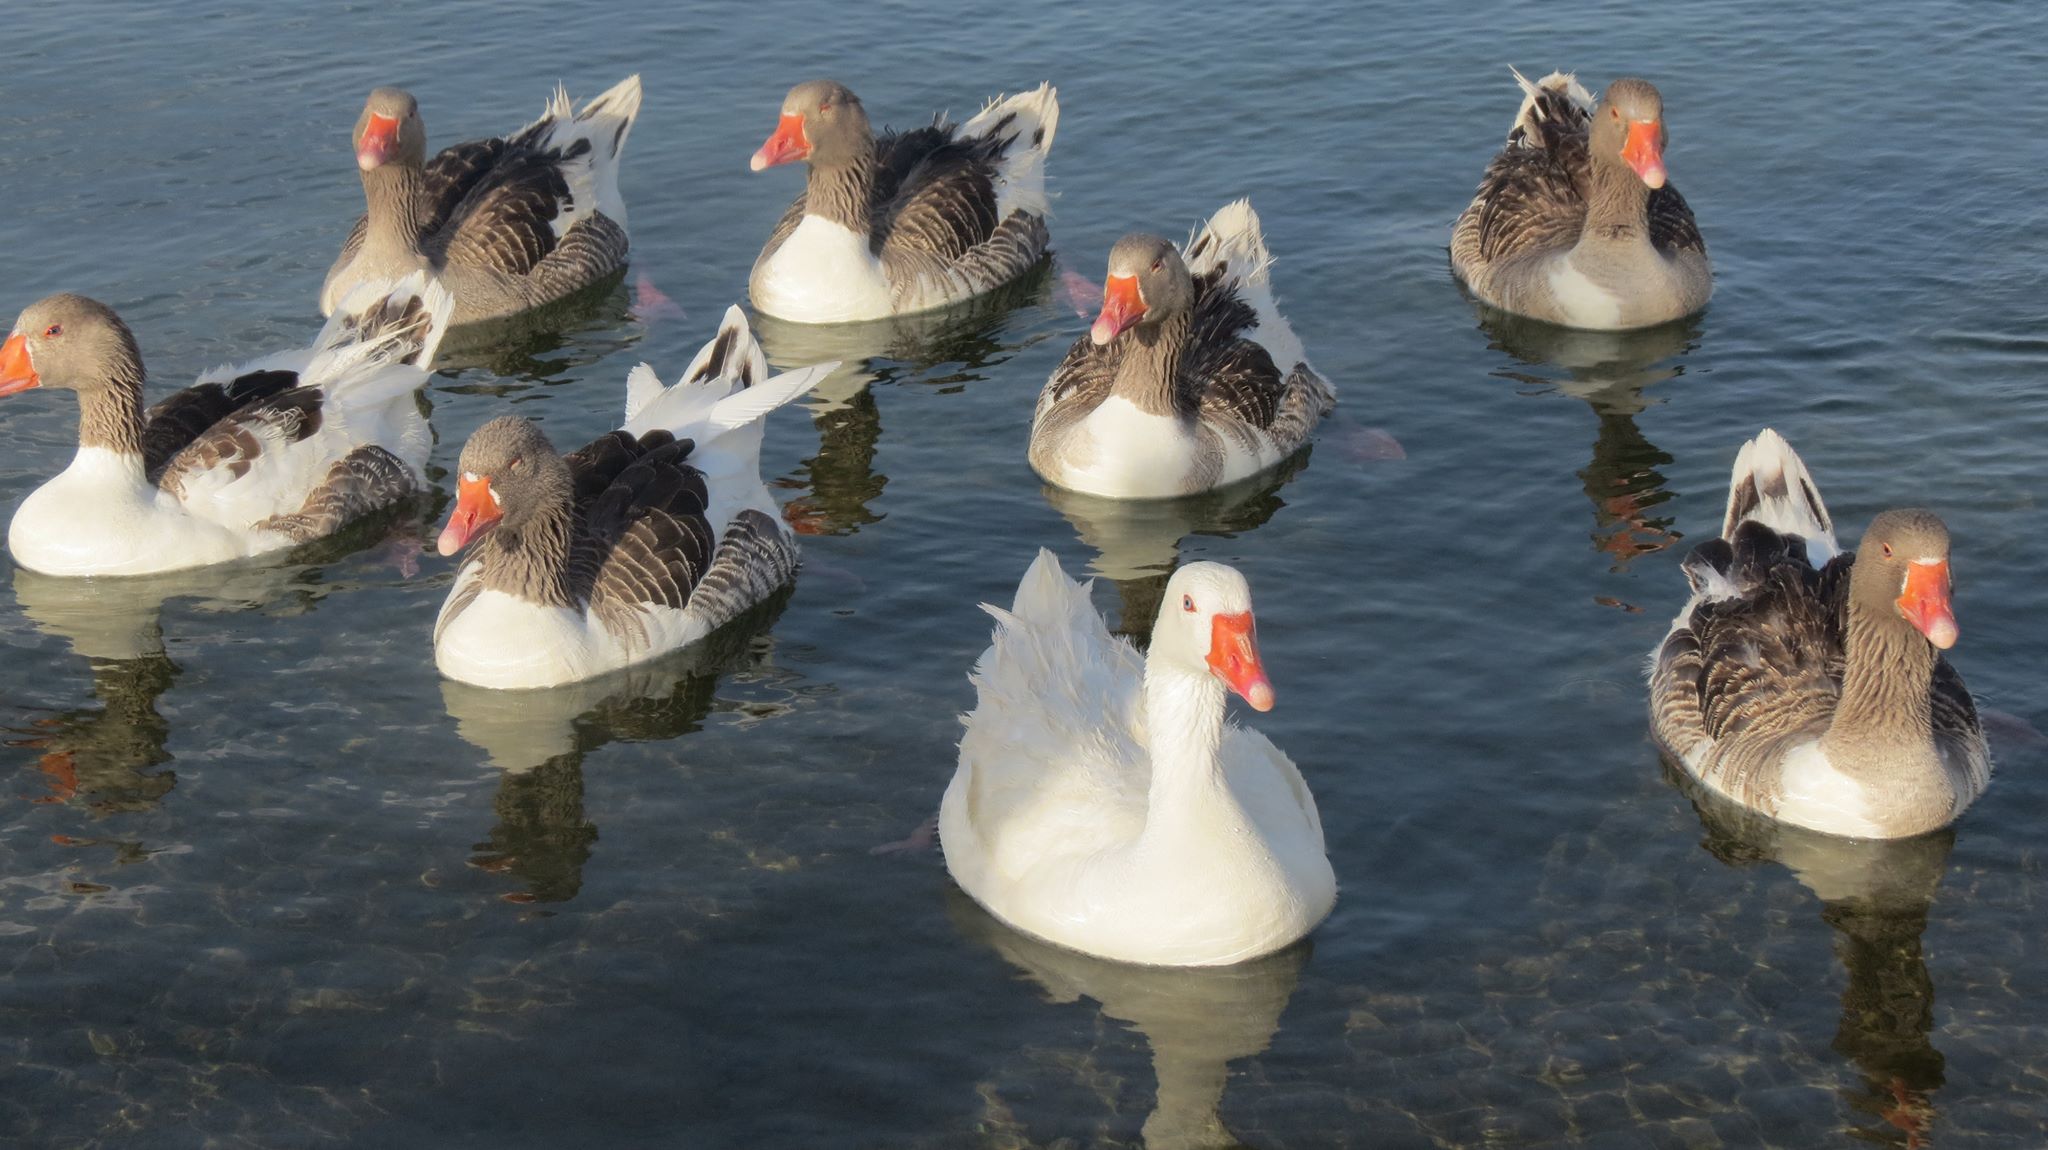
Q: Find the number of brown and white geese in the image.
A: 7